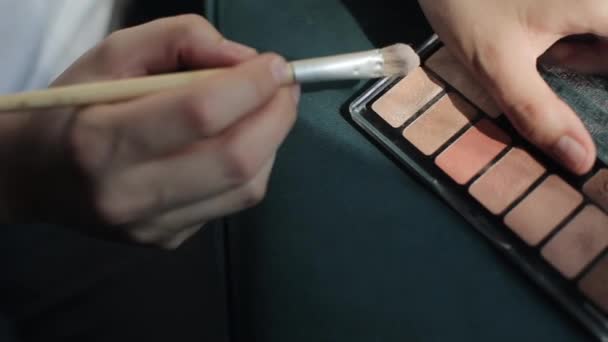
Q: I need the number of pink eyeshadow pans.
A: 1